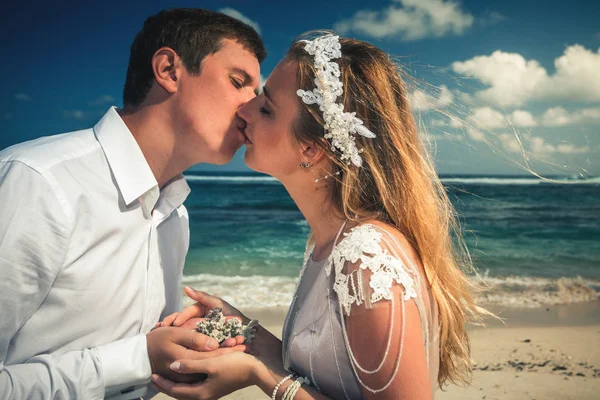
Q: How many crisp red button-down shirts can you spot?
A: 0